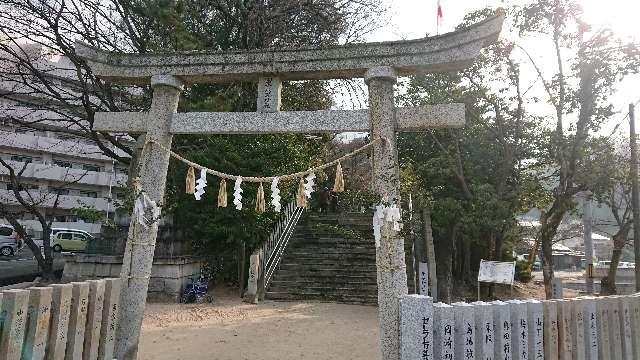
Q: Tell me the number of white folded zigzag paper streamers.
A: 4